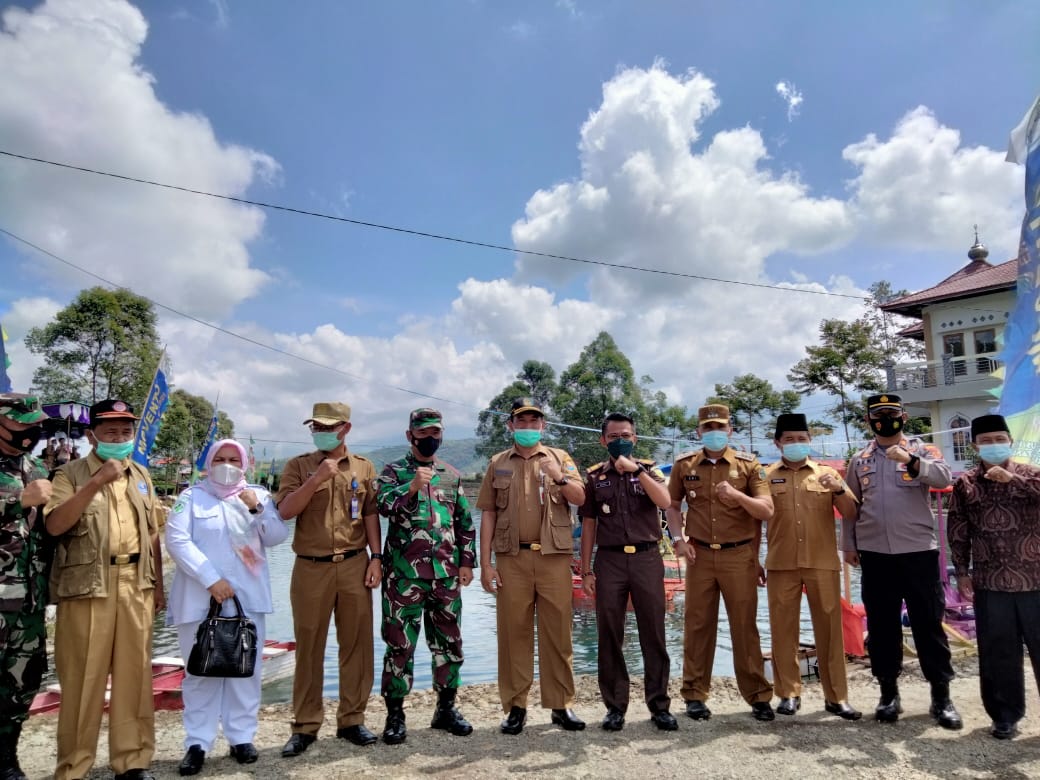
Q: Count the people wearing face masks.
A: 11